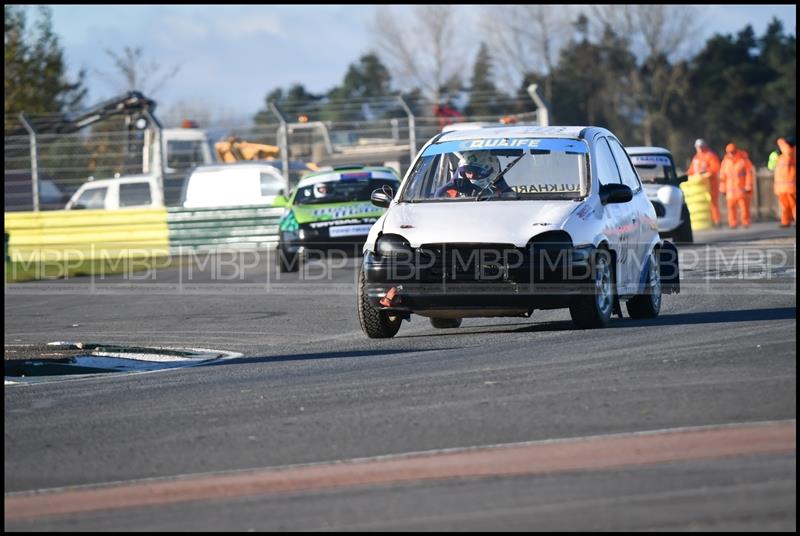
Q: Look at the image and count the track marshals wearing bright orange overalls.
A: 3